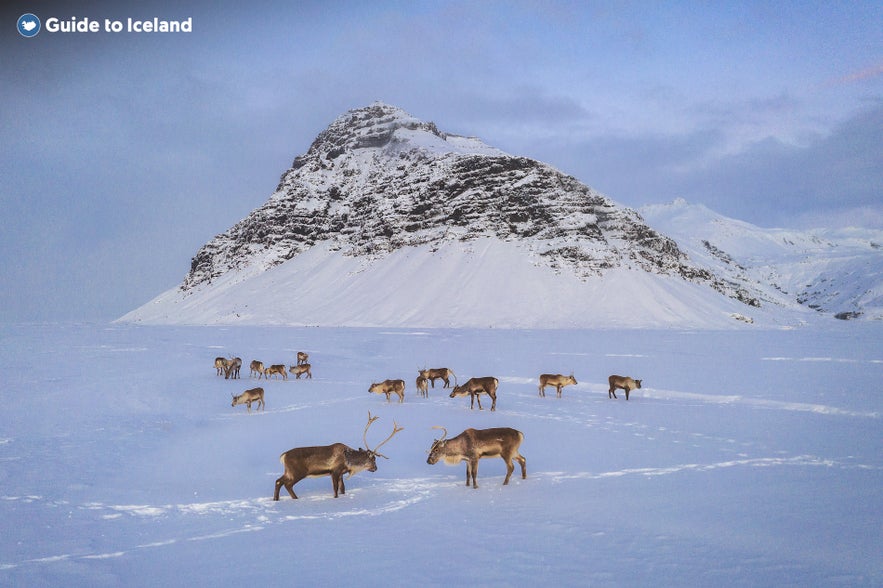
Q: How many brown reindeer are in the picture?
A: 15